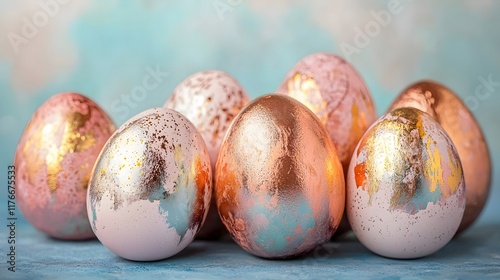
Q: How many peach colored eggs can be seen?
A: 2